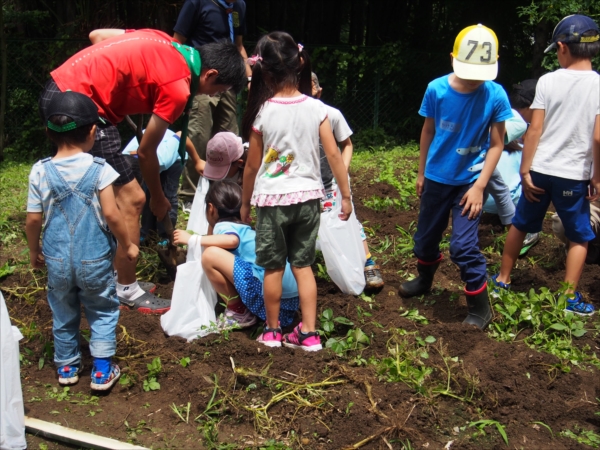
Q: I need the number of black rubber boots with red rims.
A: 2